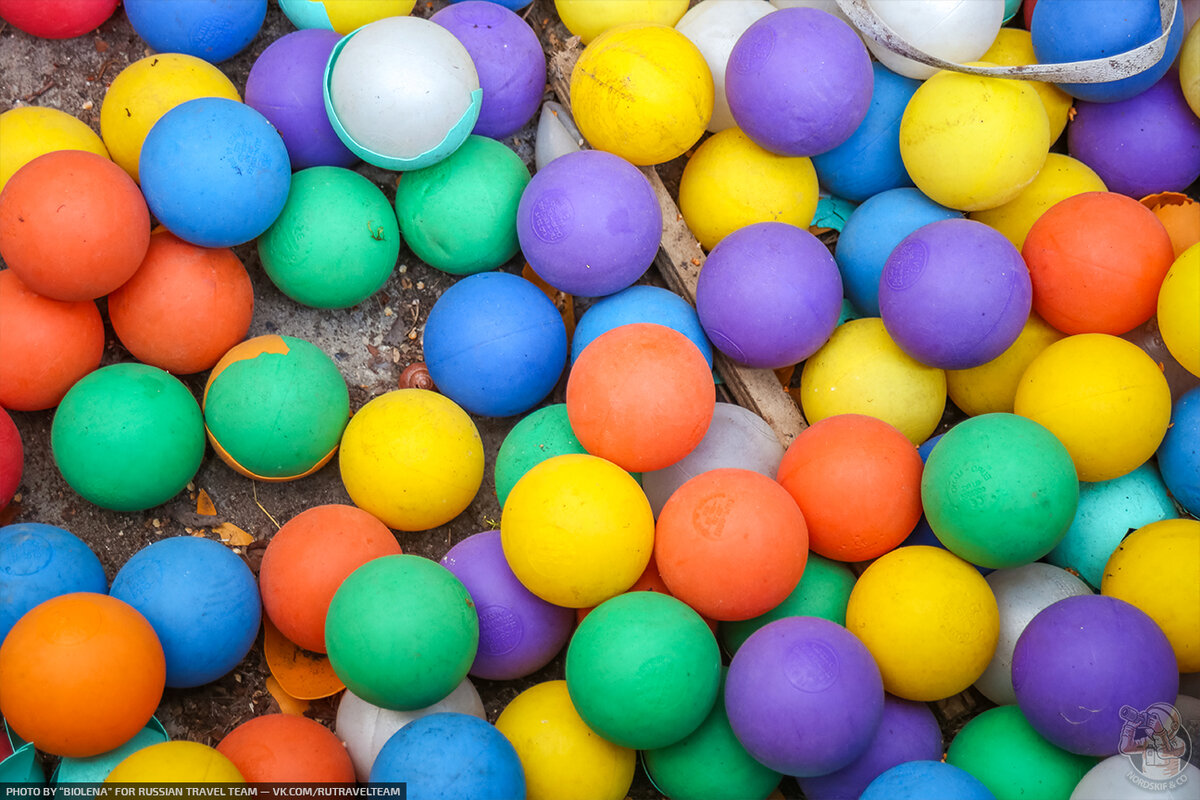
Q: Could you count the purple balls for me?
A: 11